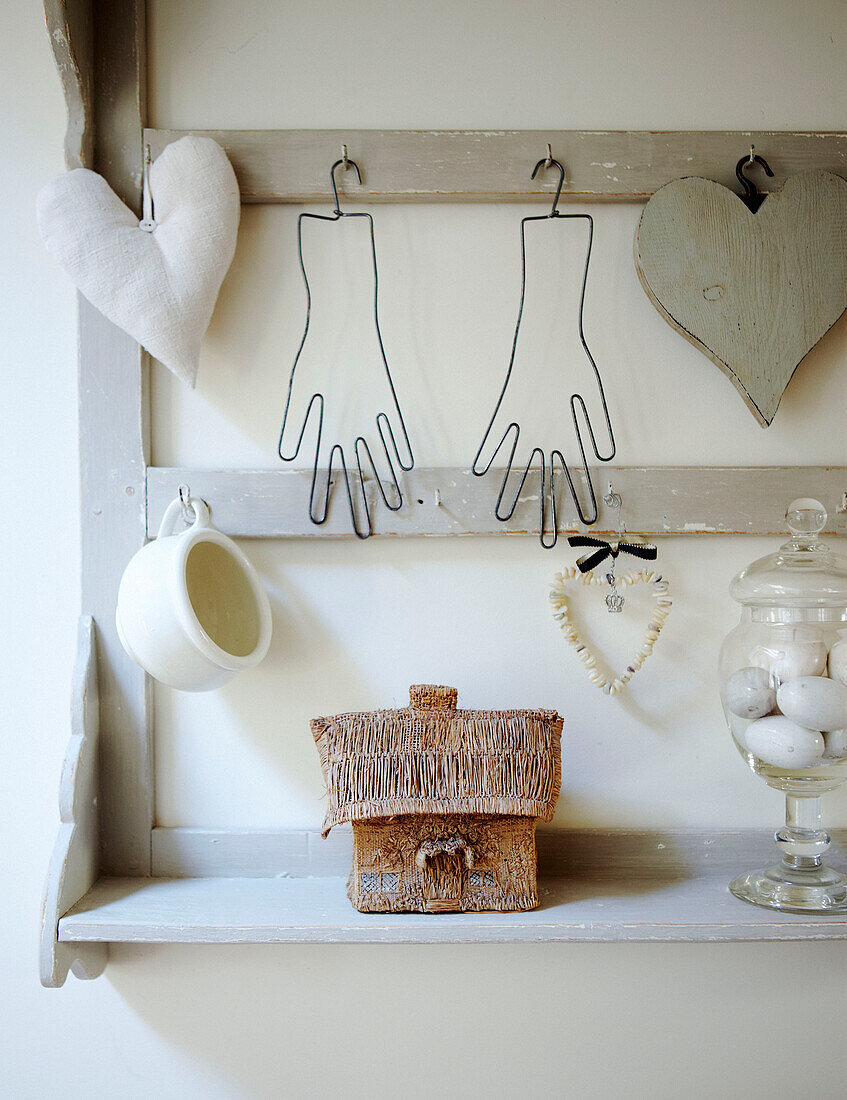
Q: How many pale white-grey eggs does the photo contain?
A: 6